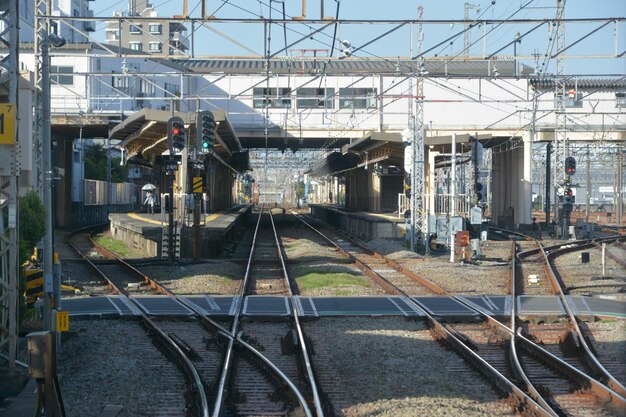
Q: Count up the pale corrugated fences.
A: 1